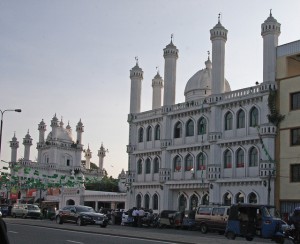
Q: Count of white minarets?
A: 13